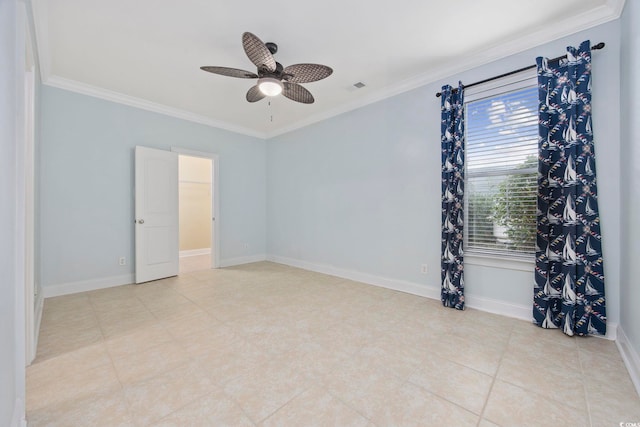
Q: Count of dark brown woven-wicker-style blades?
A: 5